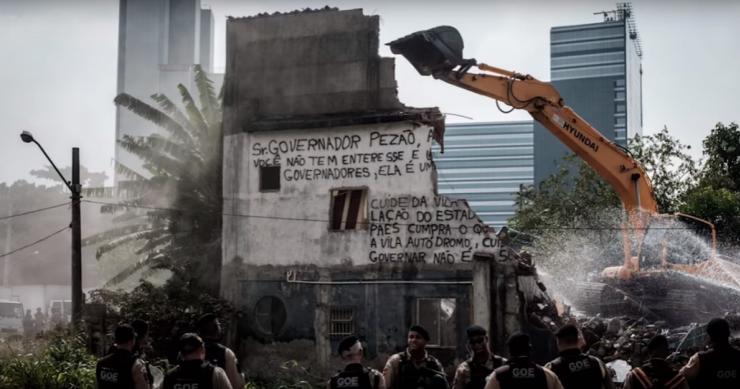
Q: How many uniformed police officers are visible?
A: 11